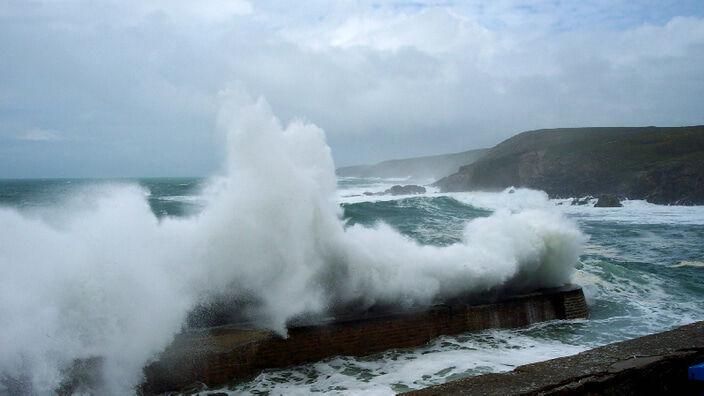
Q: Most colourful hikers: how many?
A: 0